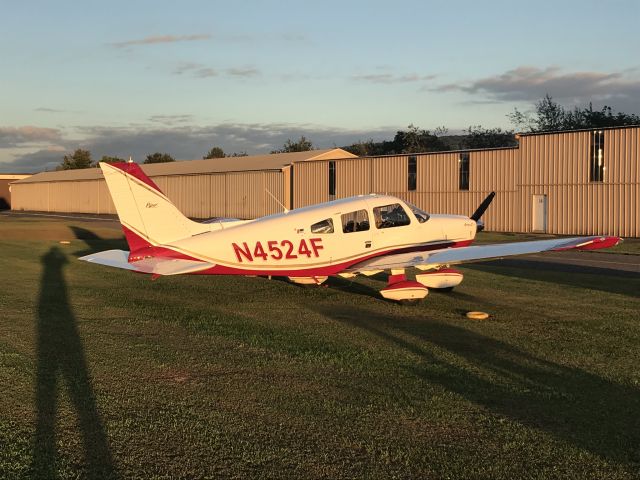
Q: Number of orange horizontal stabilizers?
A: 0